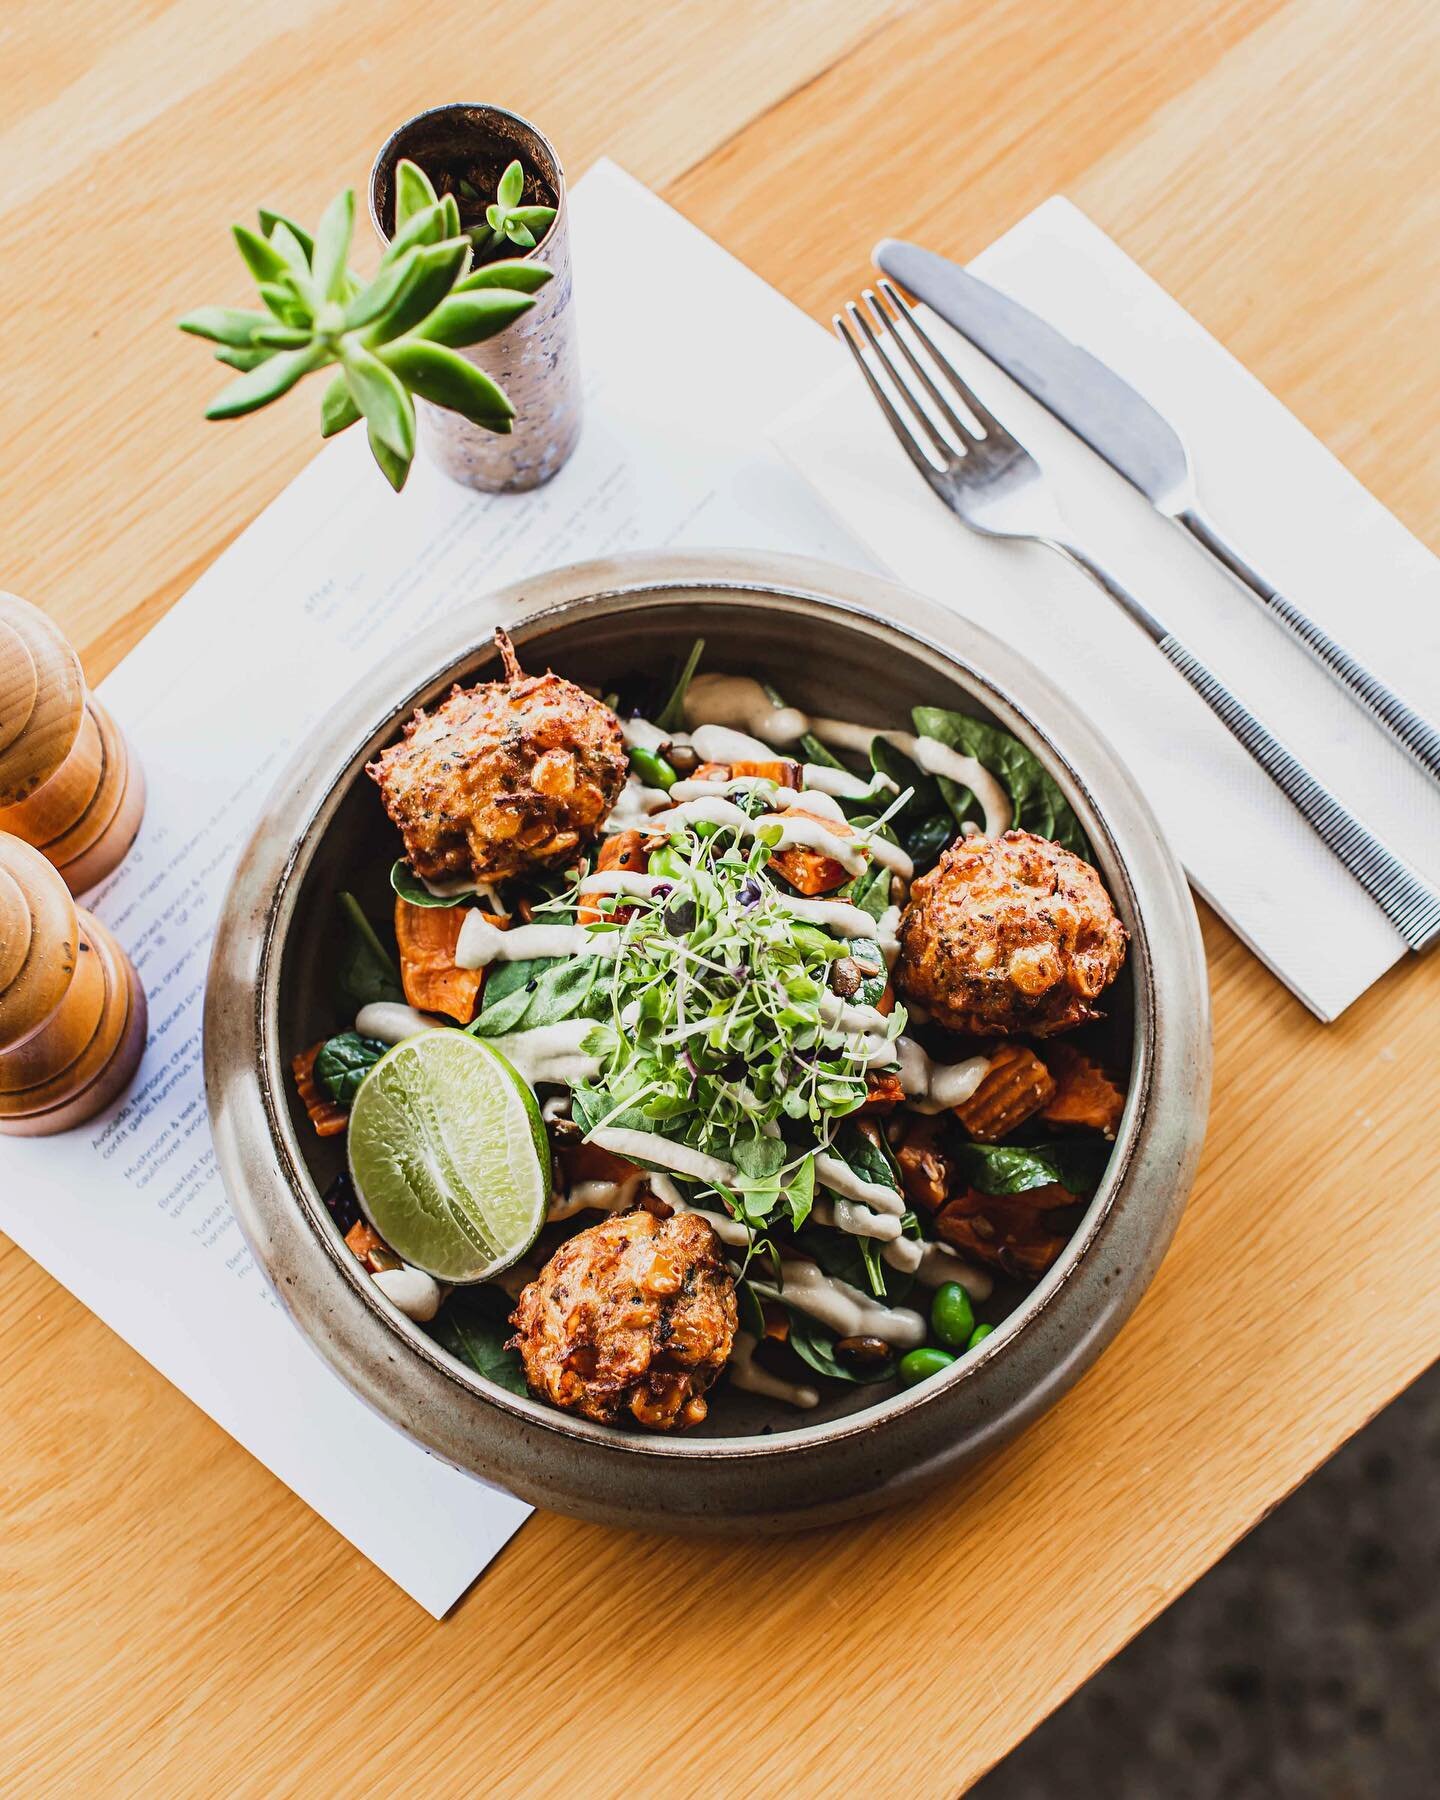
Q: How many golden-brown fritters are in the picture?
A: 3